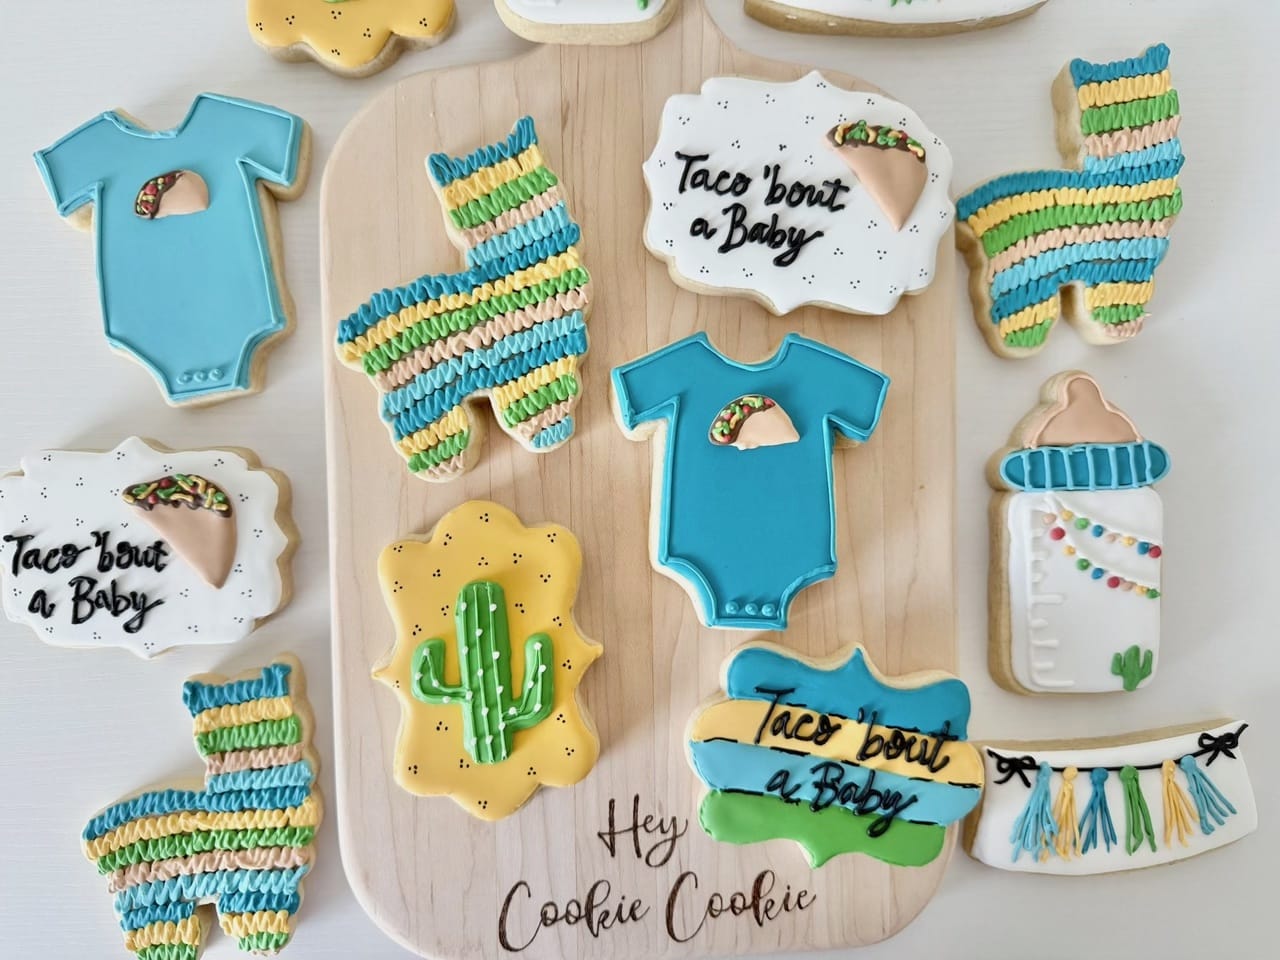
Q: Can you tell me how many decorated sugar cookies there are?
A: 14